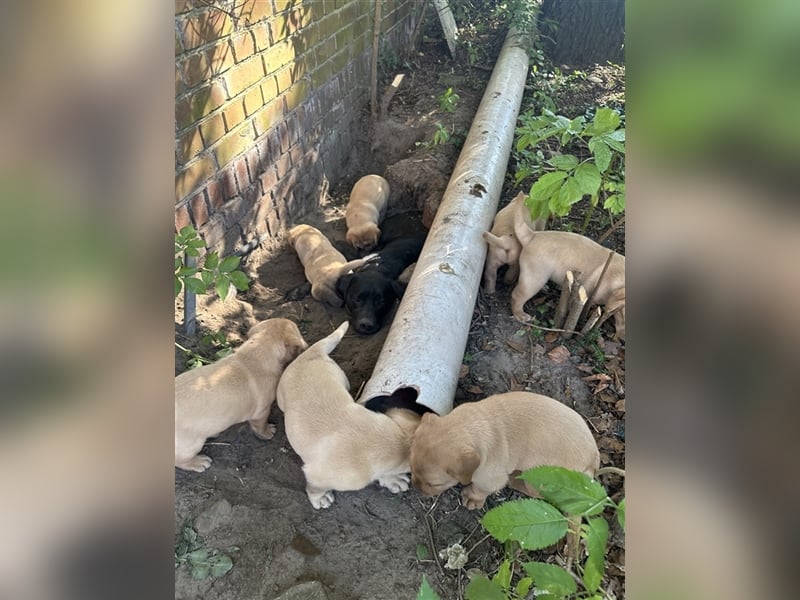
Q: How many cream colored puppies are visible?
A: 7